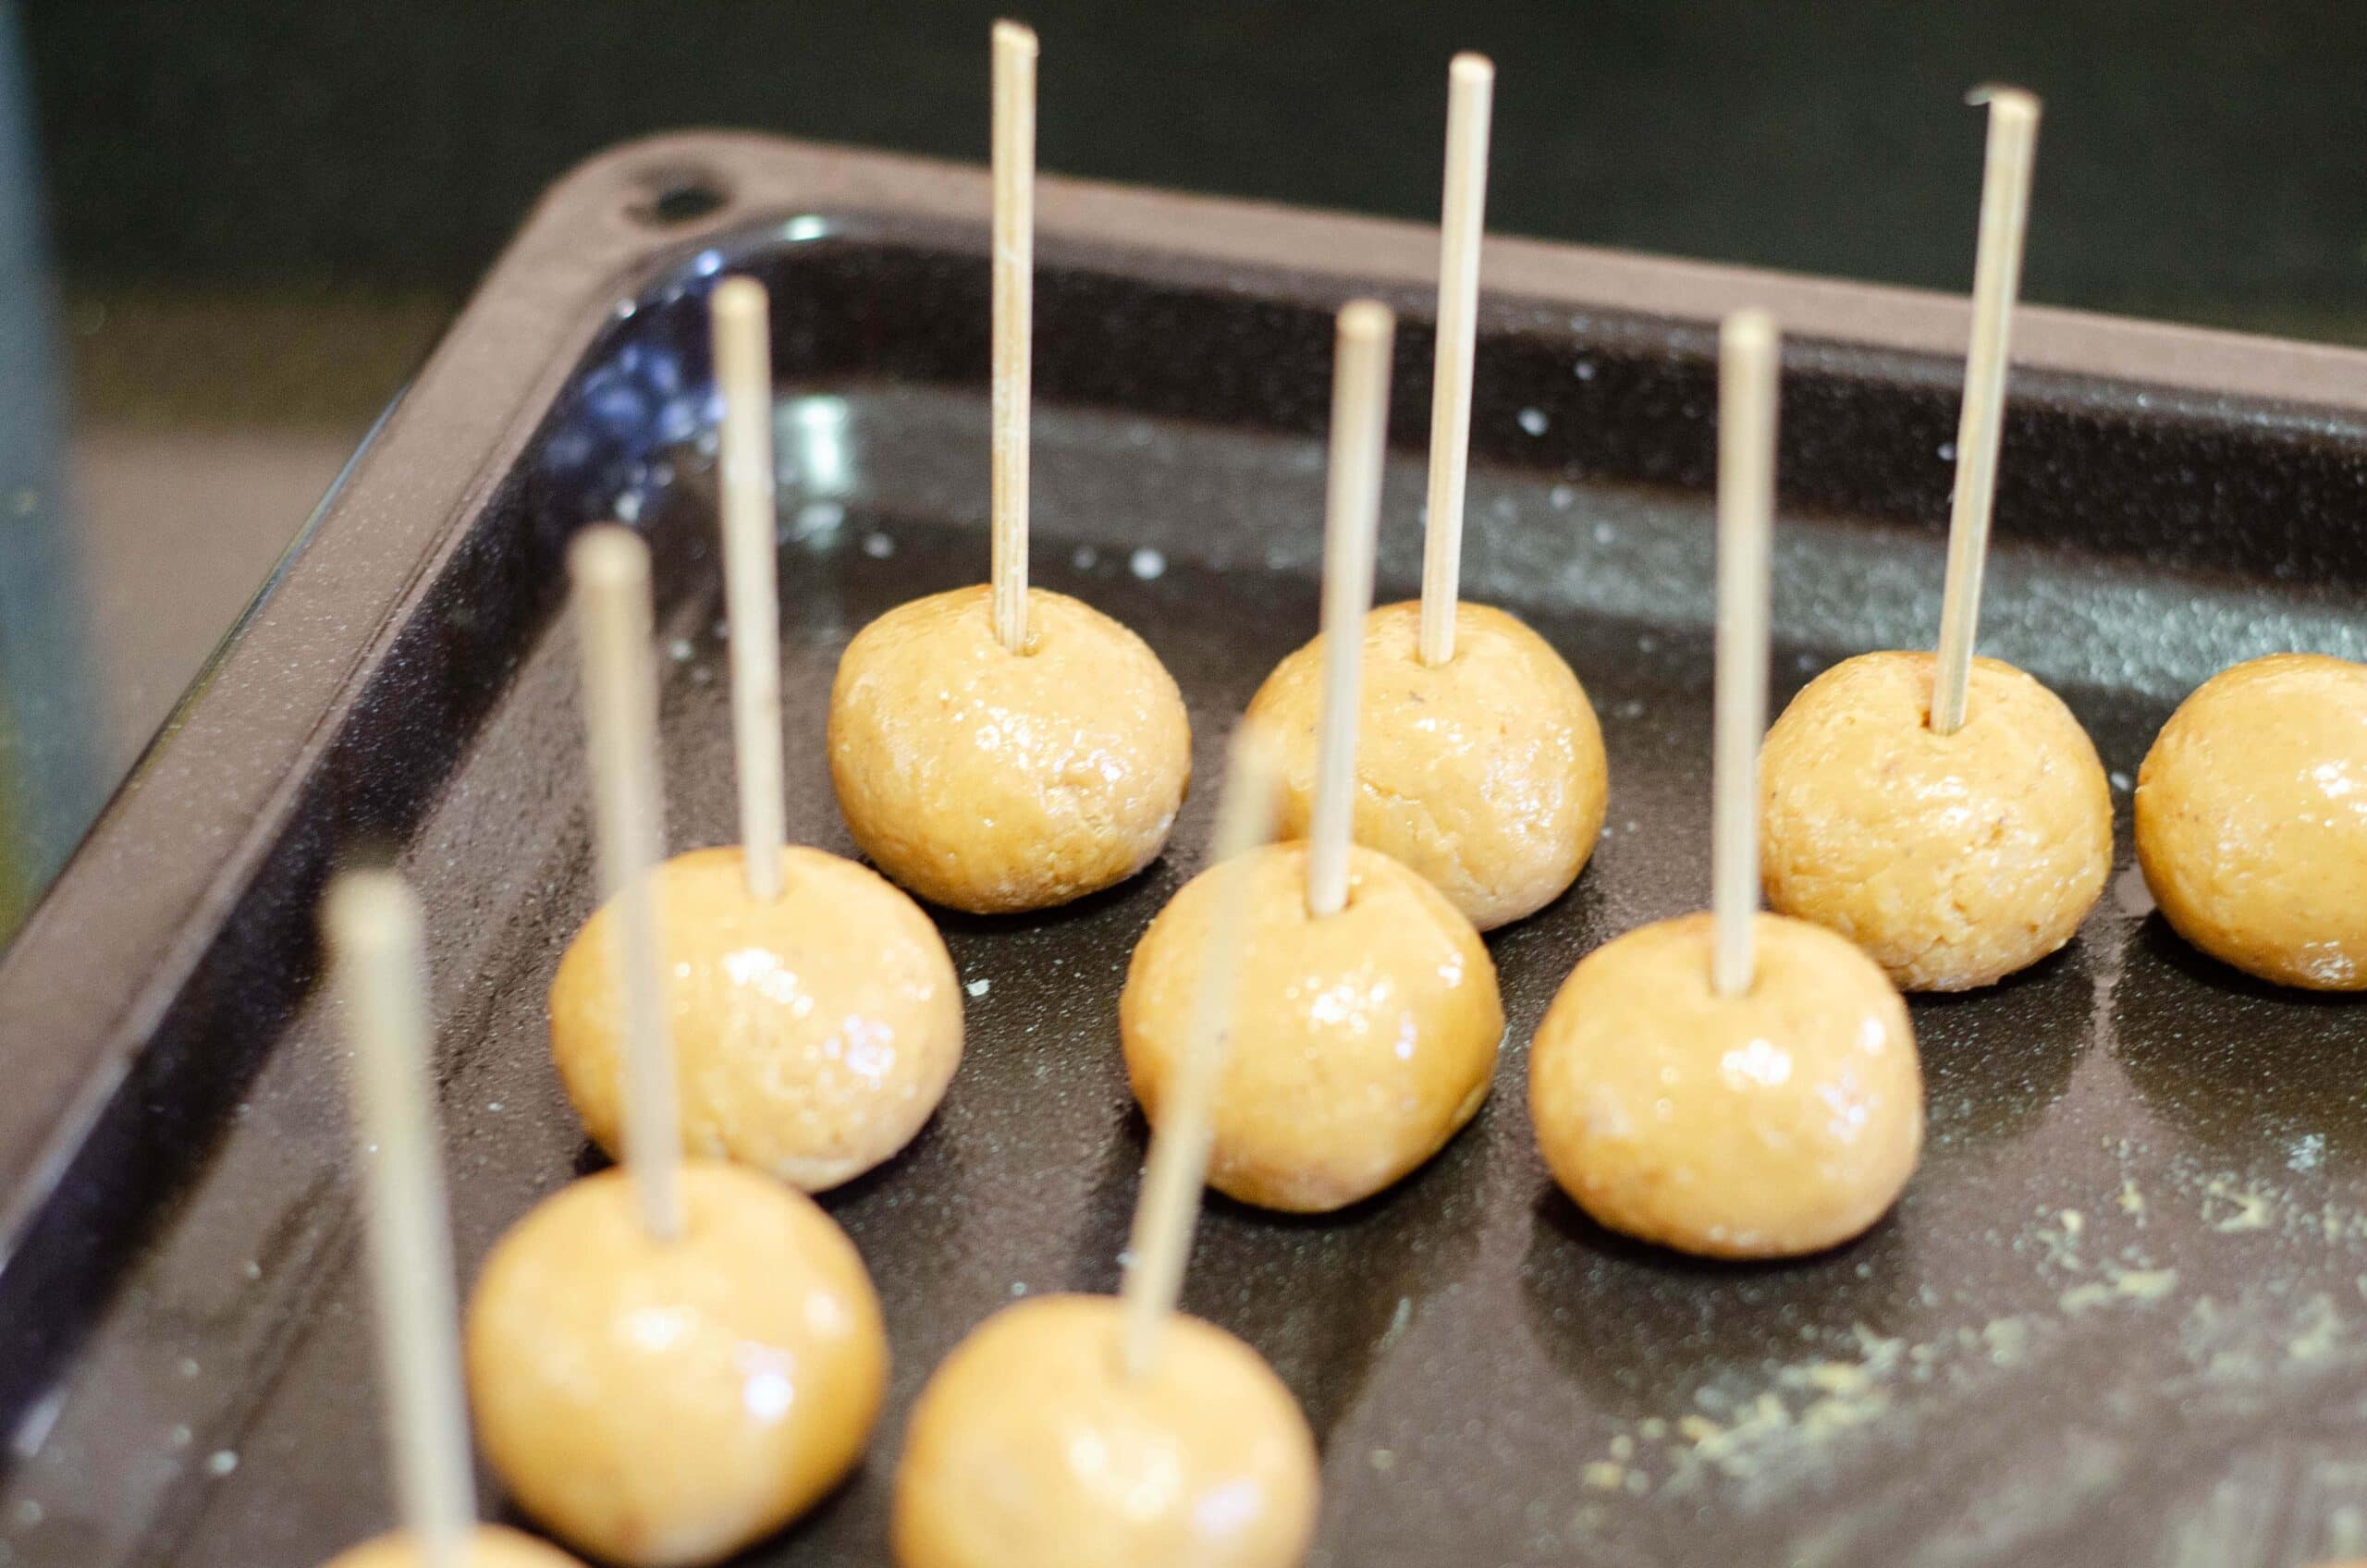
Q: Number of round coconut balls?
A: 10